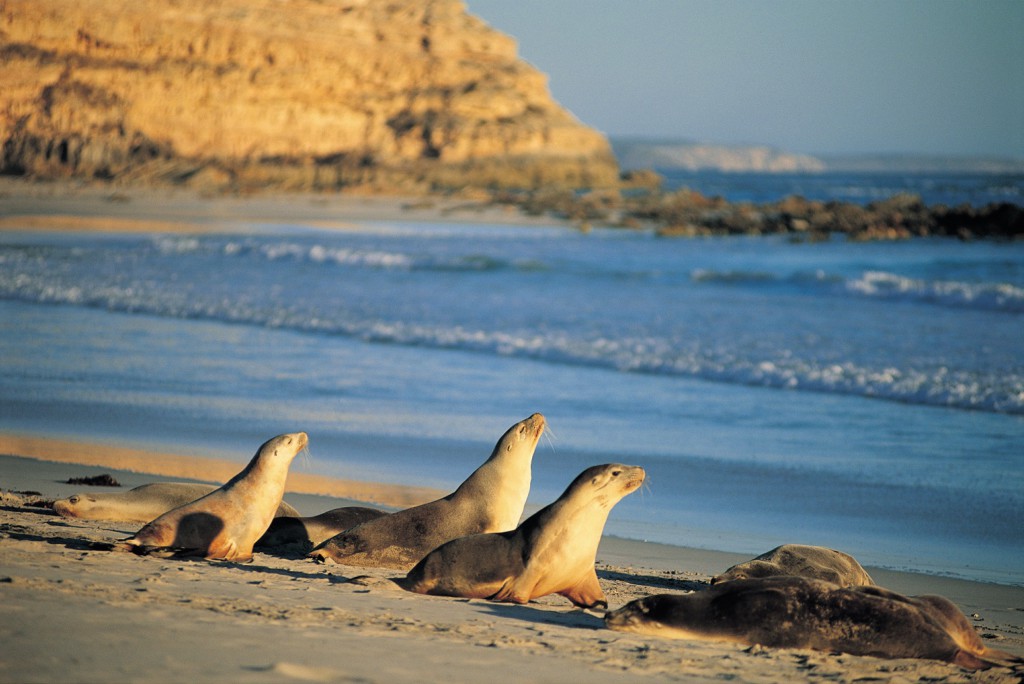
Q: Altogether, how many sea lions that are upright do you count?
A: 3